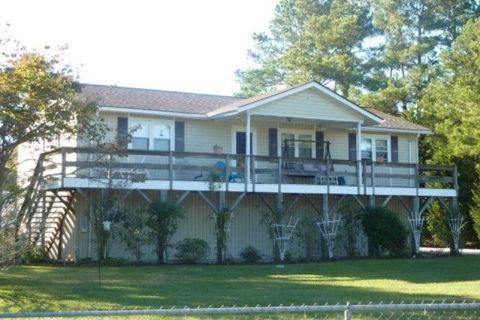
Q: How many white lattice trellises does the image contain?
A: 4